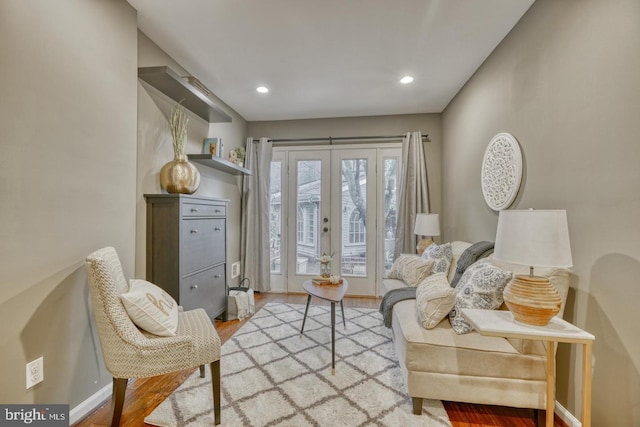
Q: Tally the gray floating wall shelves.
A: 2